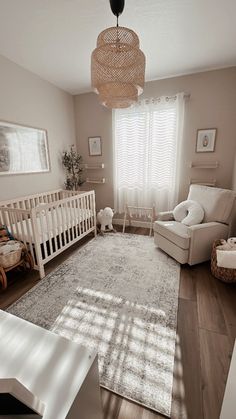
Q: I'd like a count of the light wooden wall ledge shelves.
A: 4